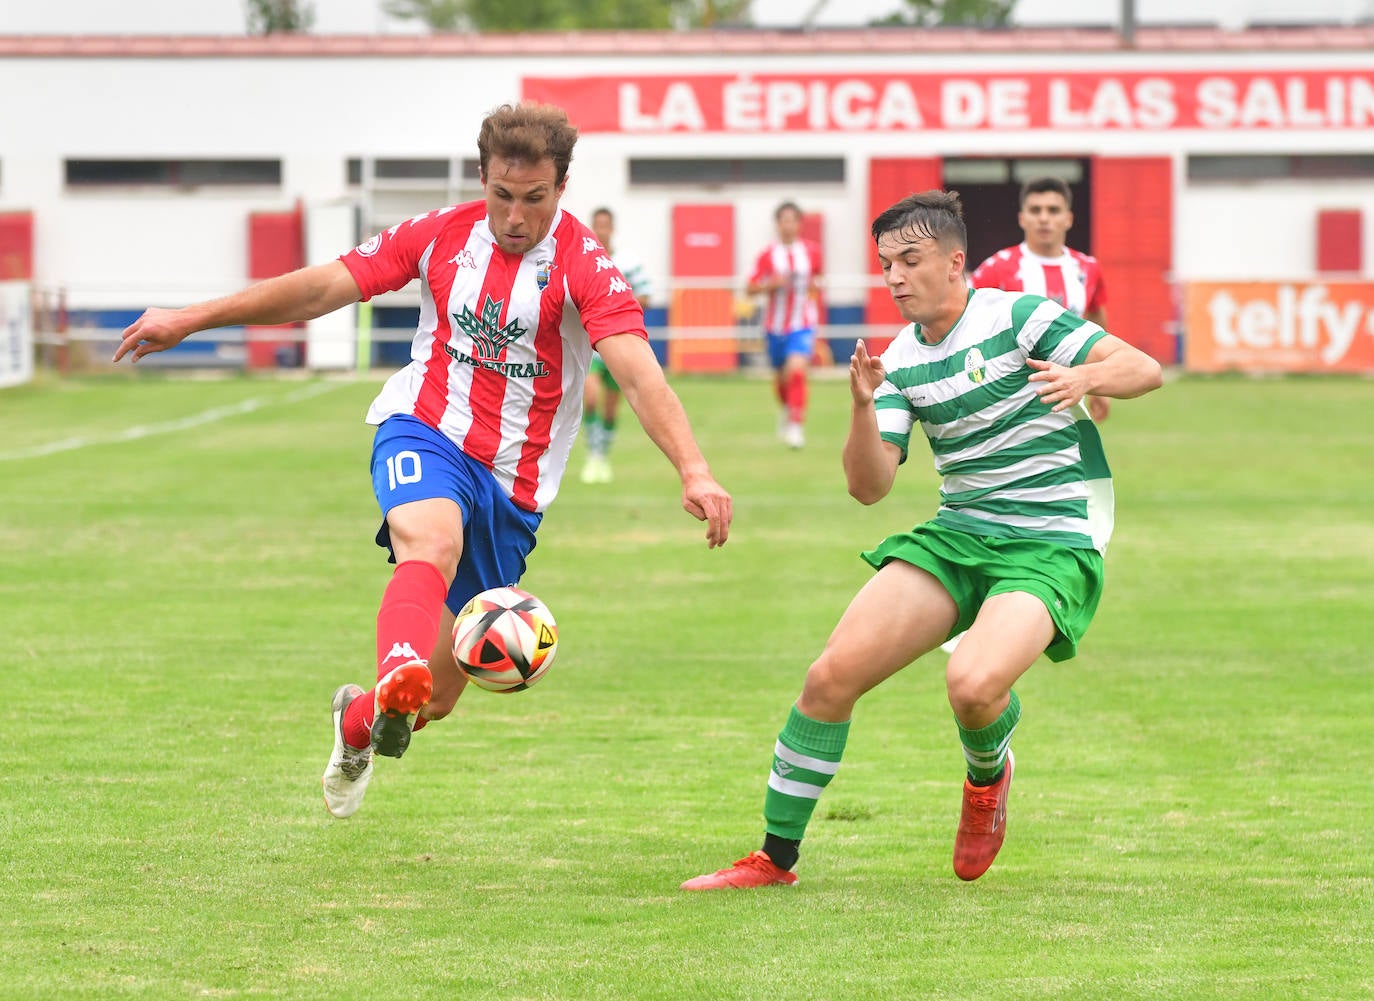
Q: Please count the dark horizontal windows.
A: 4